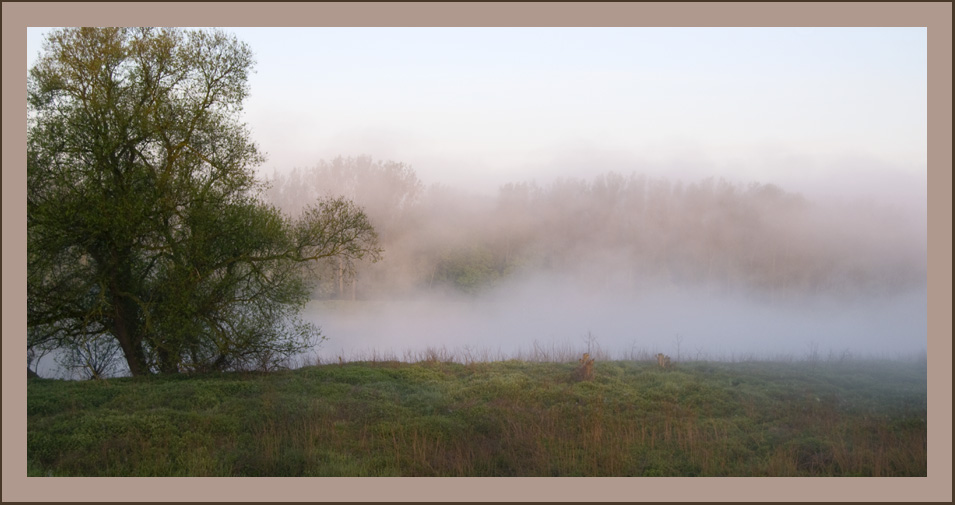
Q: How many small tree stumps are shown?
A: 2